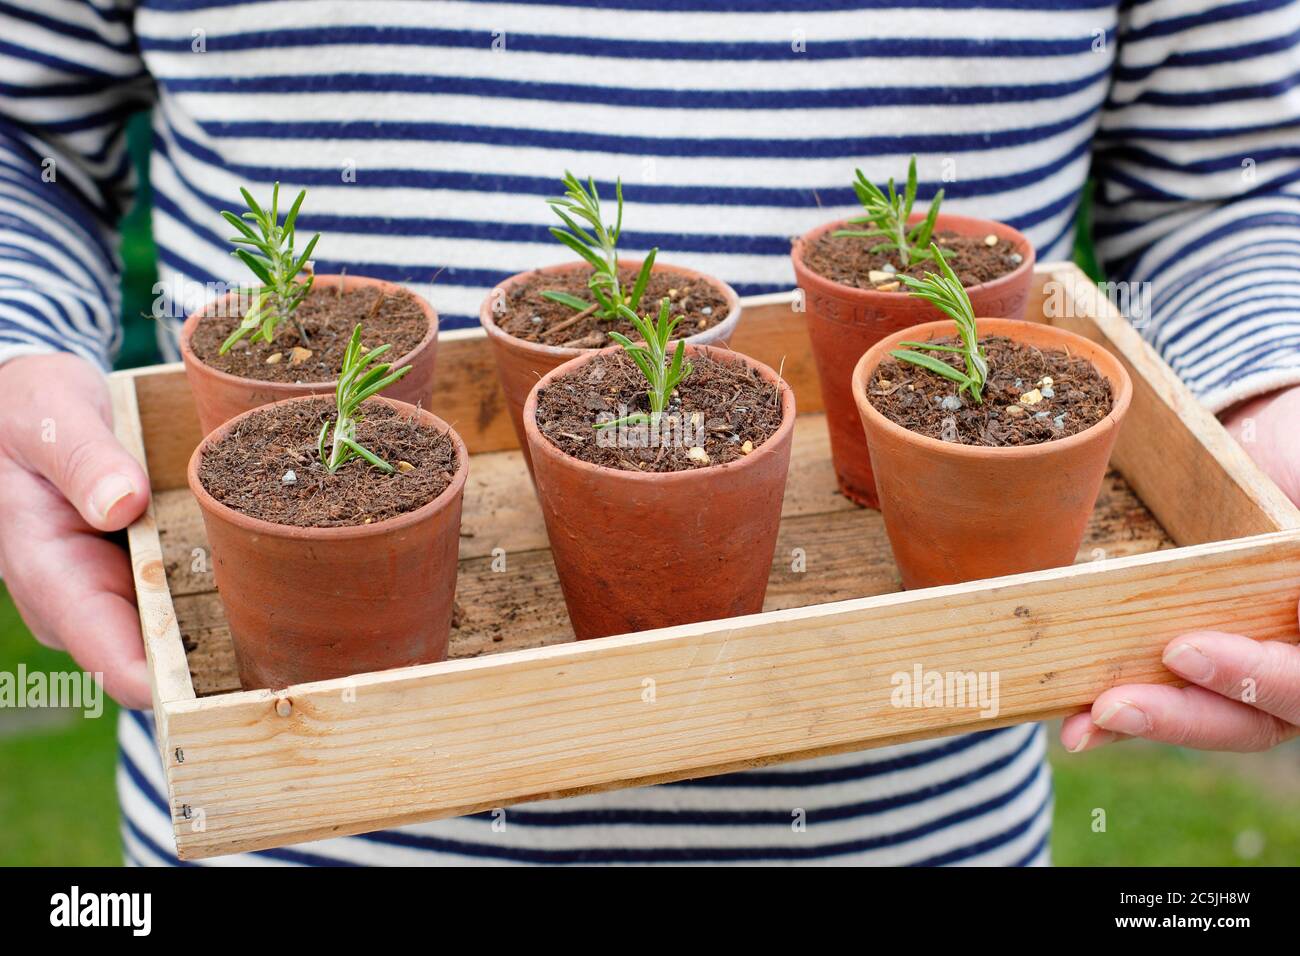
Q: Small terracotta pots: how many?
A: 6